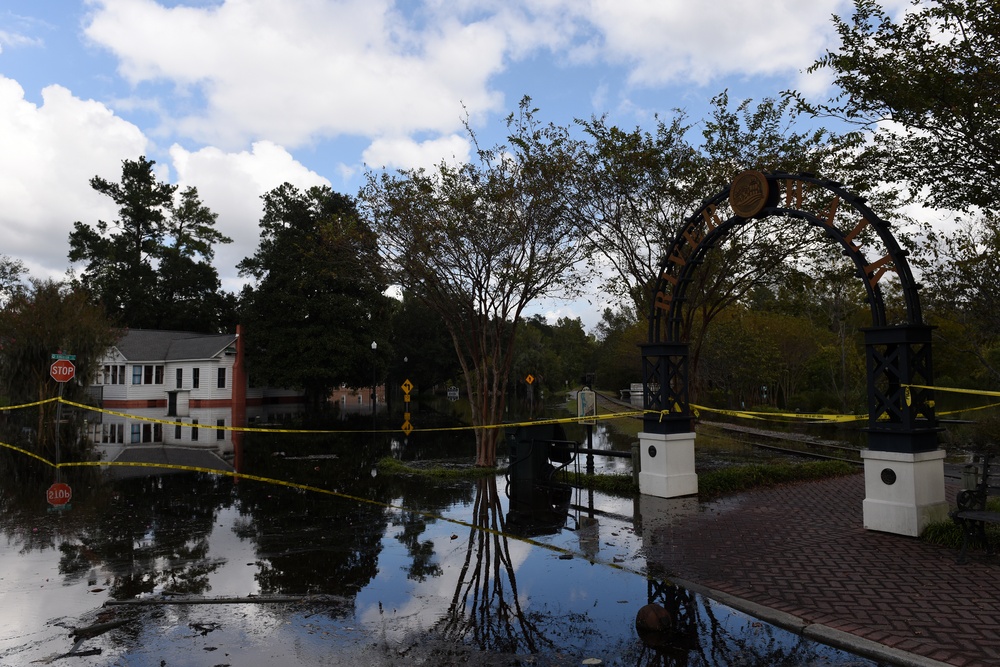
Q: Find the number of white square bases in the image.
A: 2